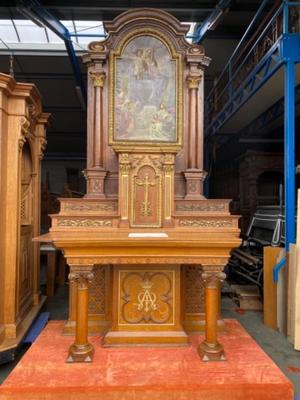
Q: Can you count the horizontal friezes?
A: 4